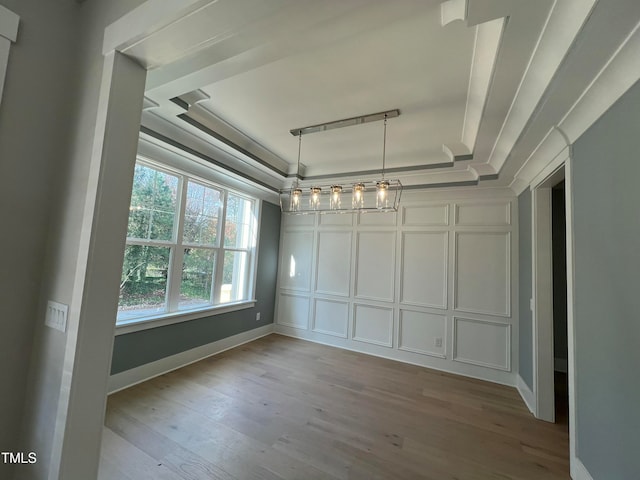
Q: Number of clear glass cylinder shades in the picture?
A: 5